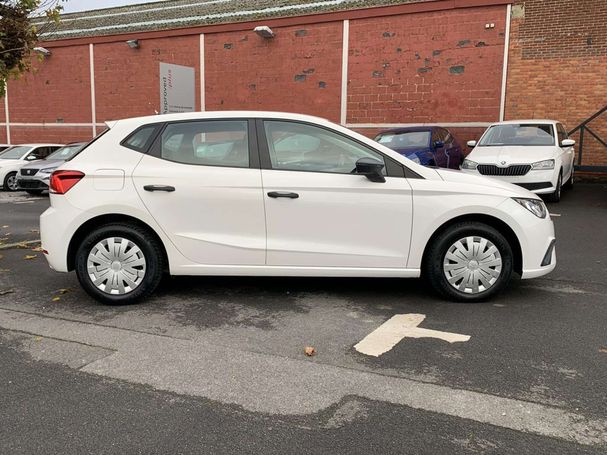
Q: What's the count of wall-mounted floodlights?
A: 3